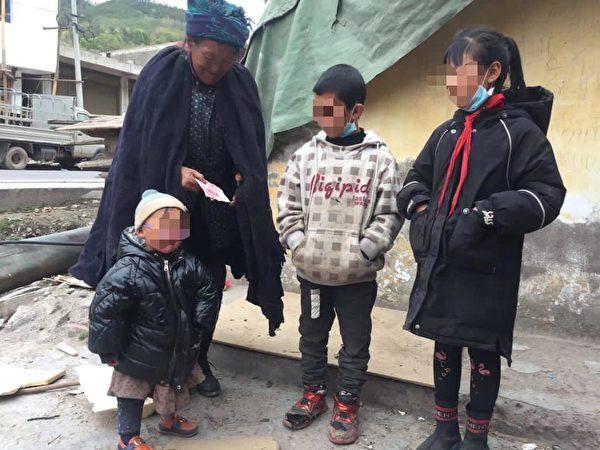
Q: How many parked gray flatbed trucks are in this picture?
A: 1